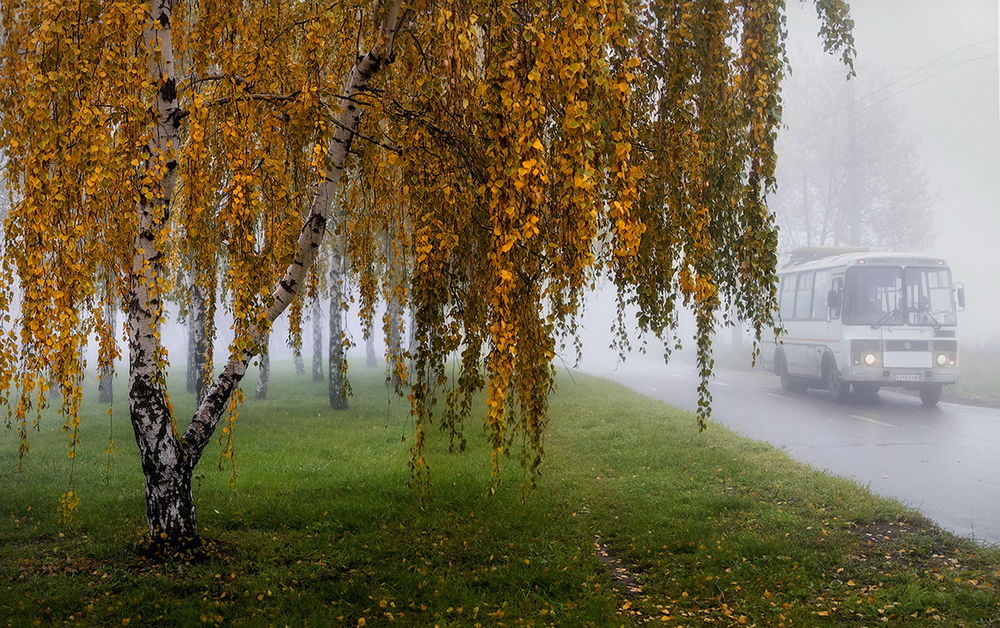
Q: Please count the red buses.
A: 0